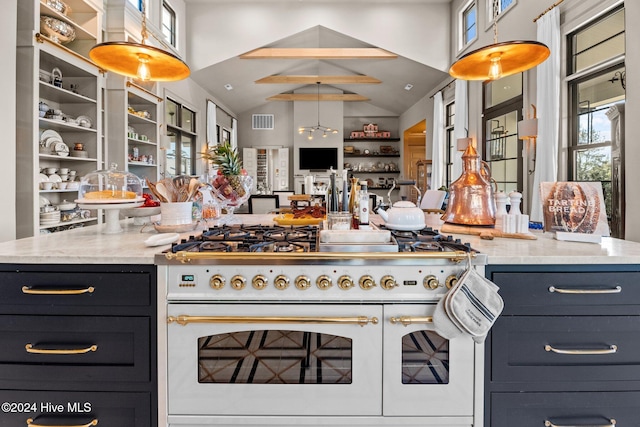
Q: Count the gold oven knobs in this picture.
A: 11